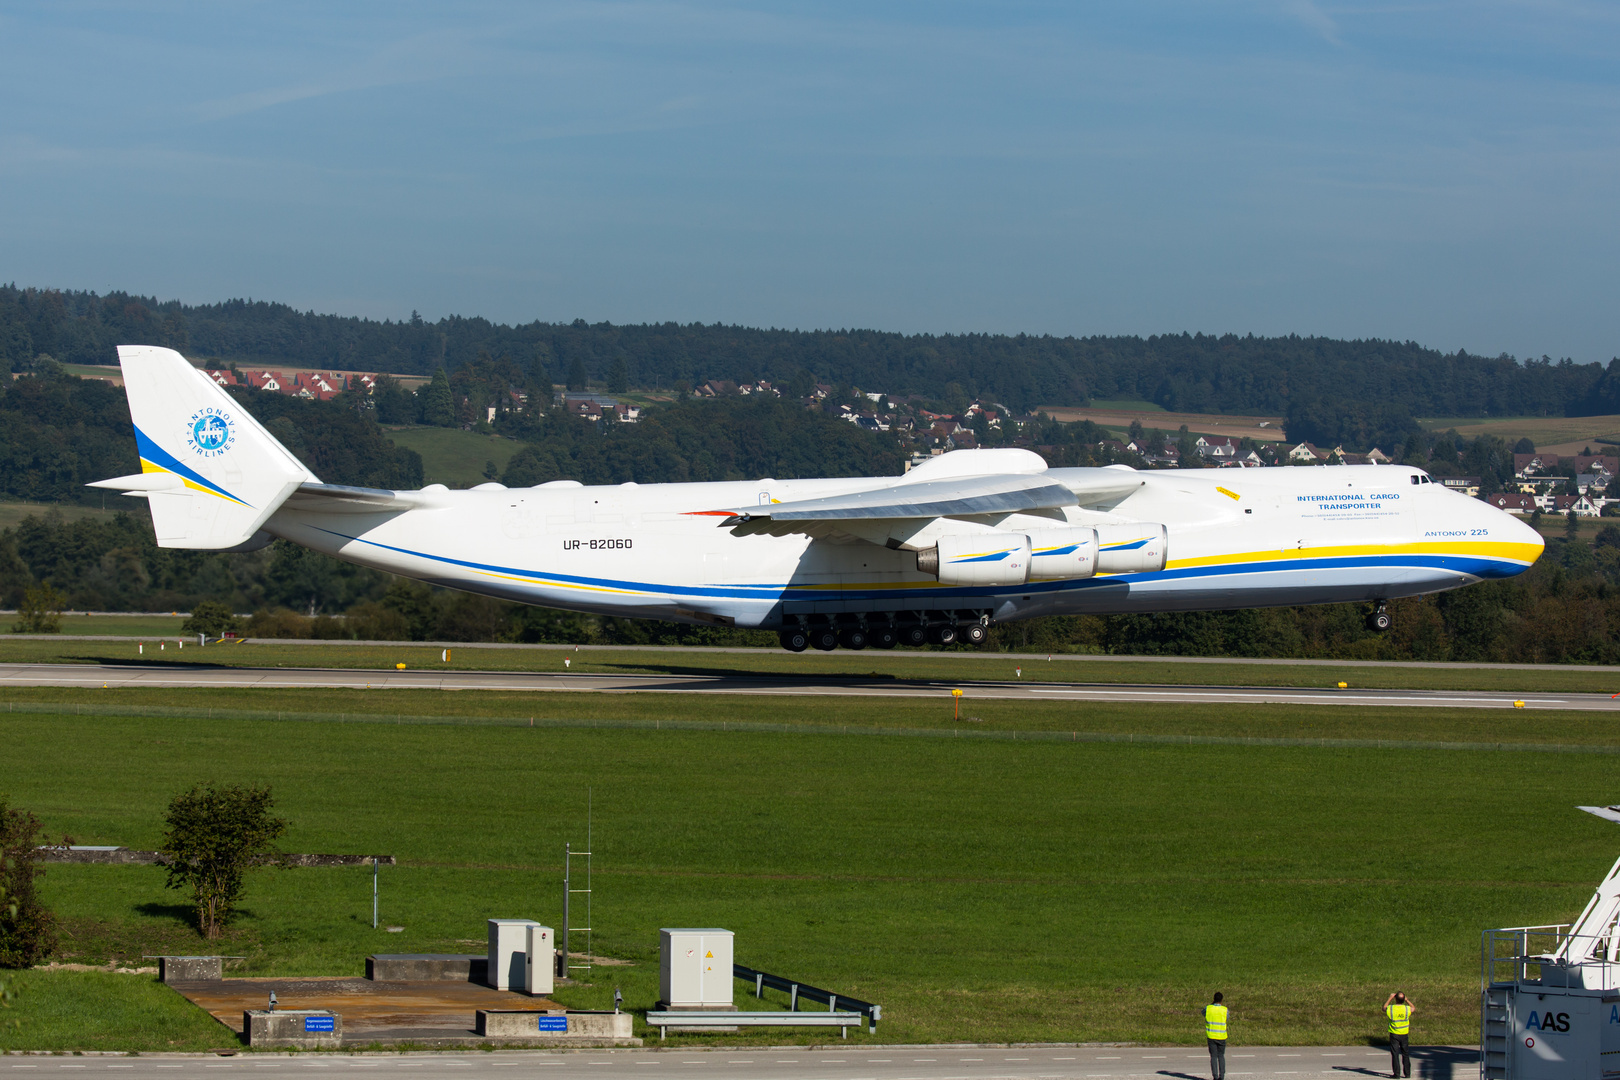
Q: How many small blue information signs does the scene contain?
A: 2